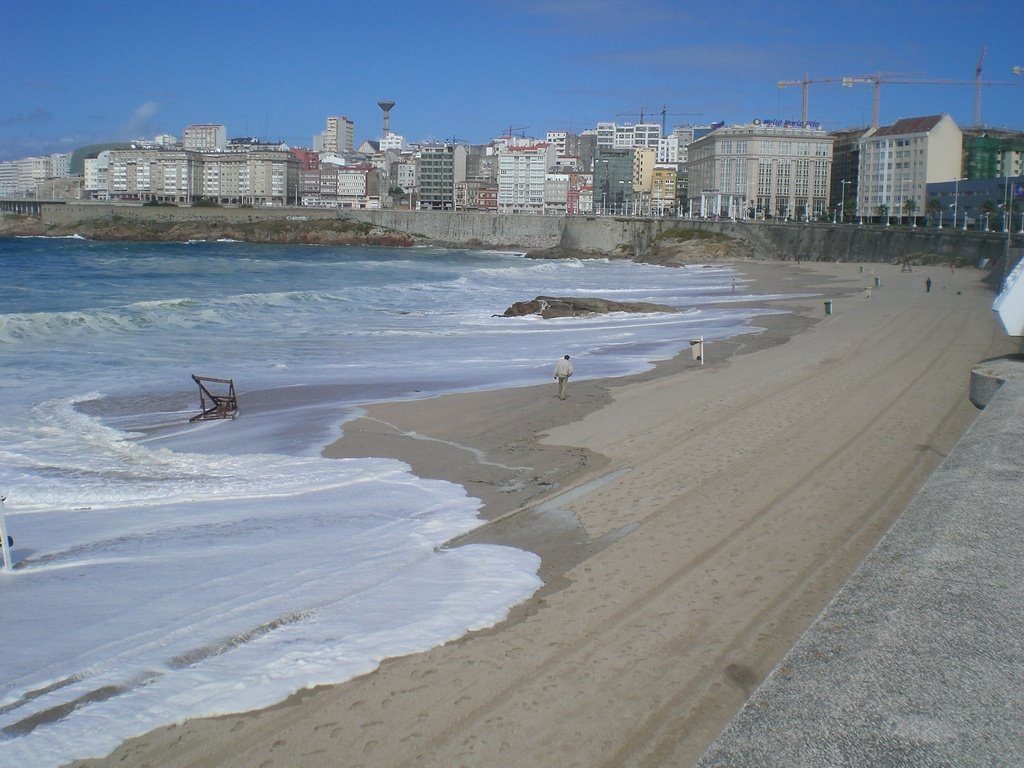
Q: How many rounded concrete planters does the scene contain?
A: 1